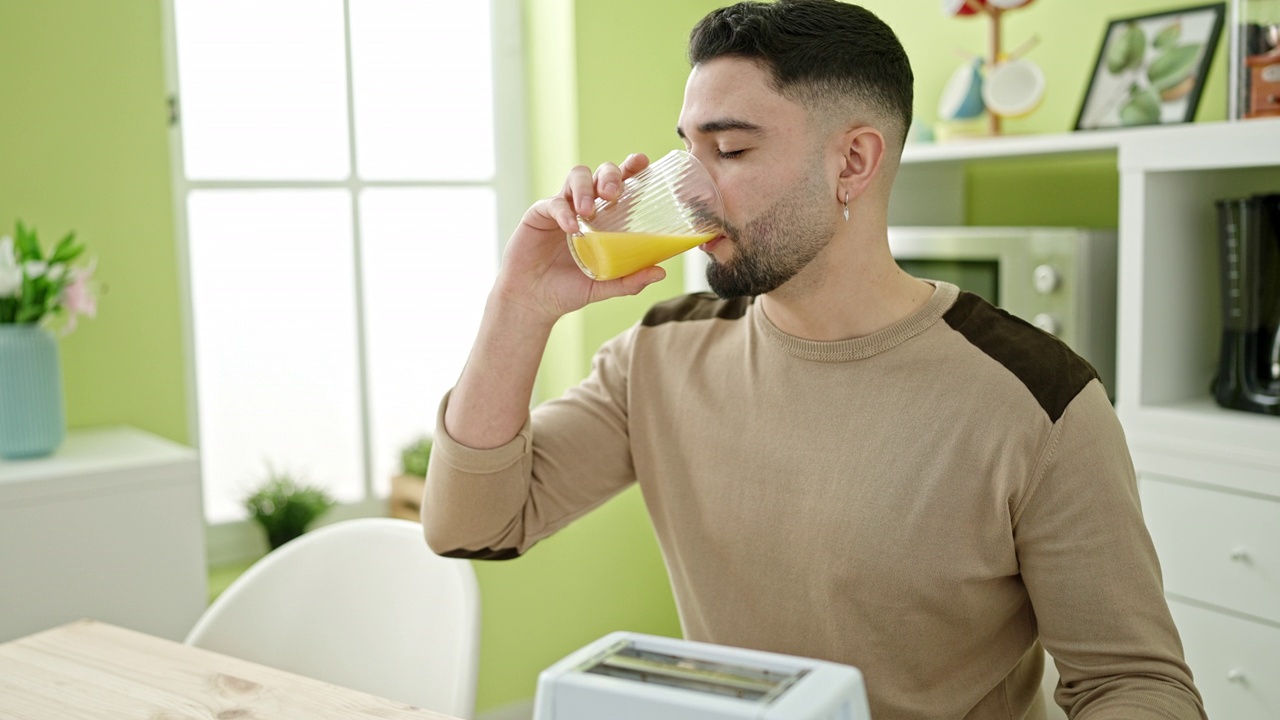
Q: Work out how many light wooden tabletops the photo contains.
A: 1